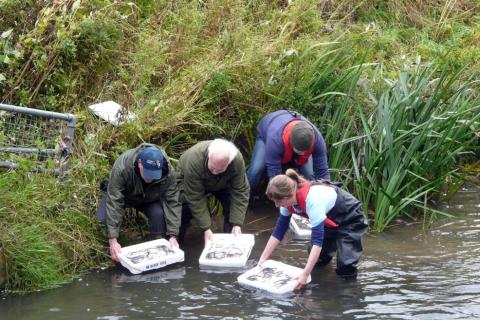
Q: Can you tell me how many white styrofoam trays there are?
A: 4